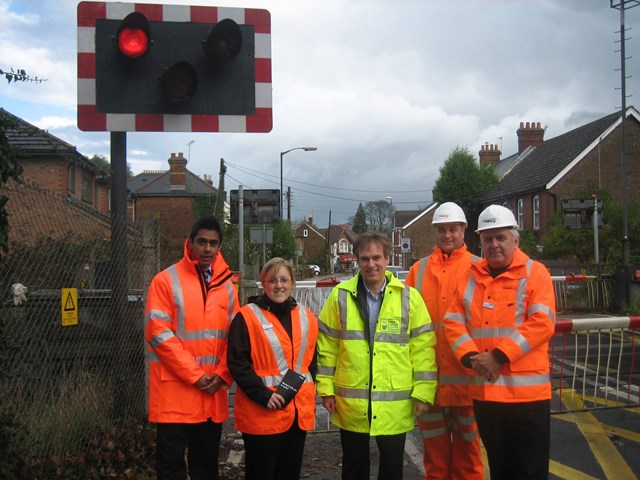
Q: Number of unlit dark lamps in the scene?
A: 2